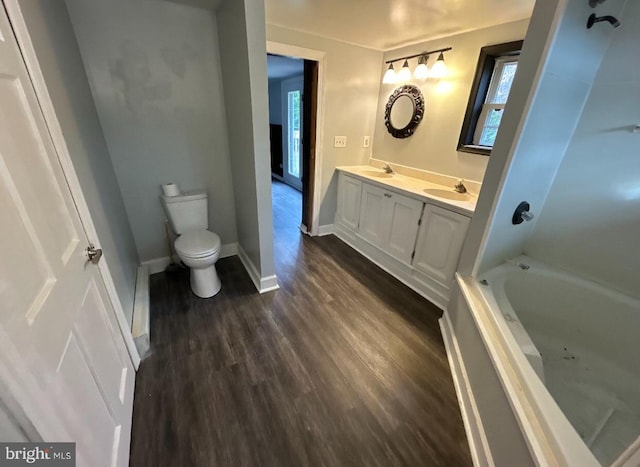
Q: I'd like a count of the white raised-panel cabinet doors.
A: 4